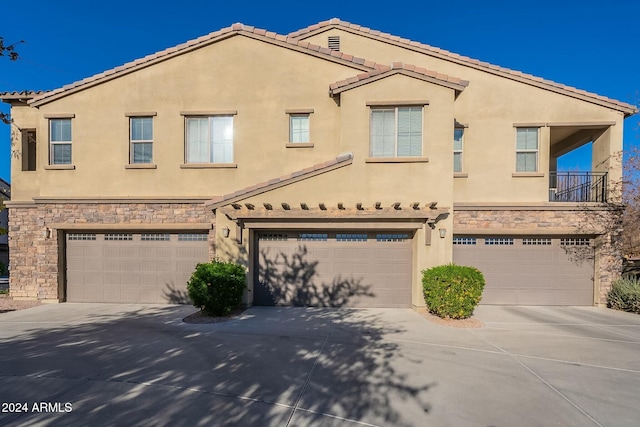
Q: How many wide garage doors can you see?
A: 3